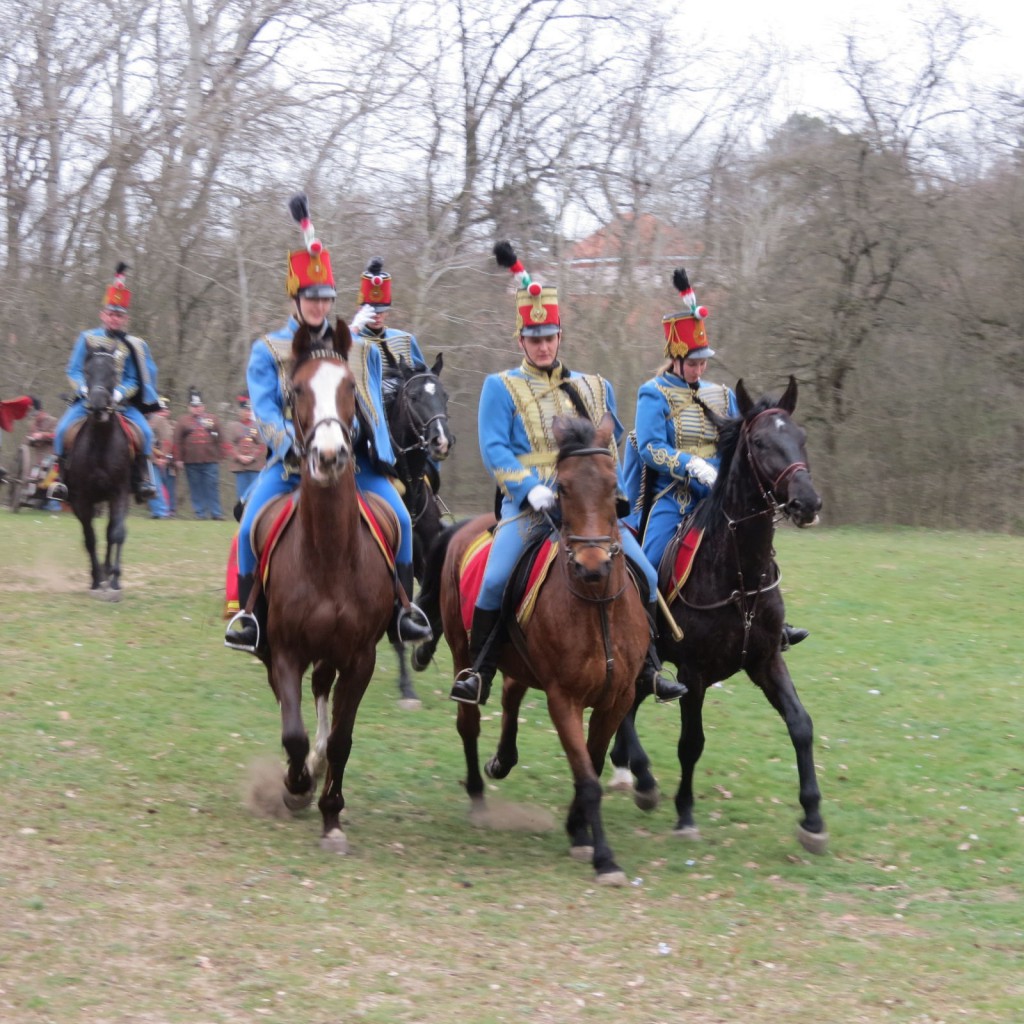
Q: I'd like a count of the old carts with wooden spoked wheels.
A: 1